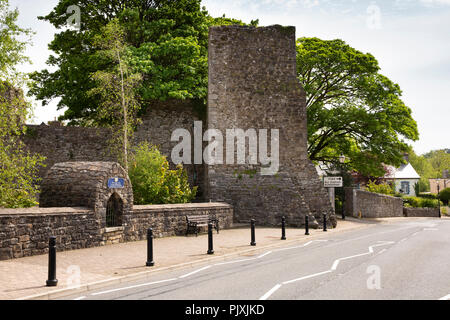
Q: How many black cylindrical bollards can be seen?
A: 7